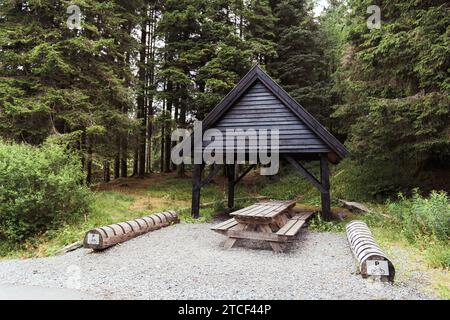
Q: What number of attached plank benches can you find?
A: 2